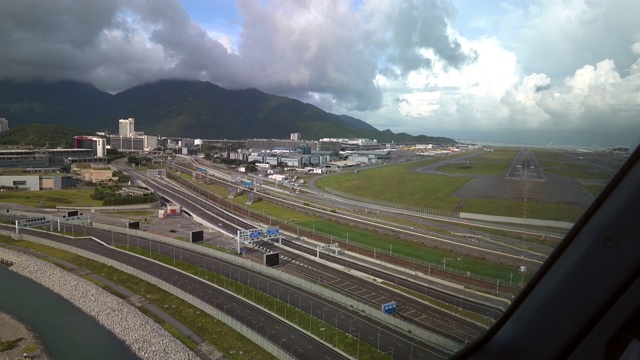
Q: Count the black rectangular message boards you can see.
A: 4